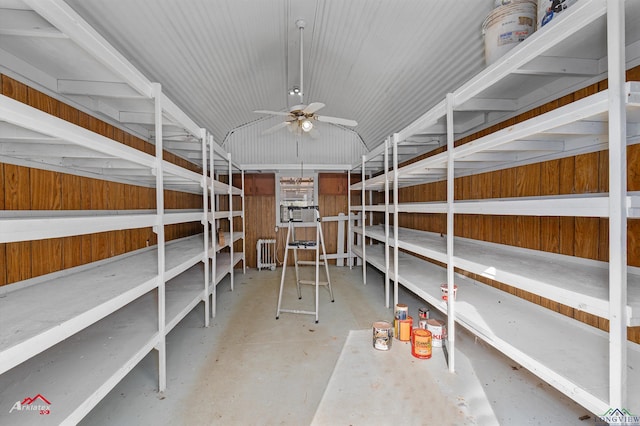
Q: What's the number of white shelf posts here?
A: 11